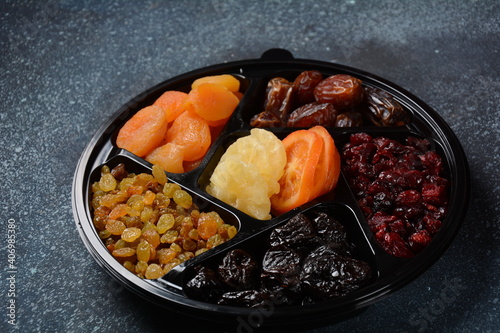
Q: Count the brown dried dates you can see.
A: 7